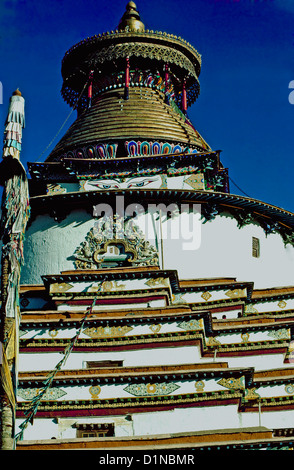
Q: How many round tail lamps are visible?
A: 0